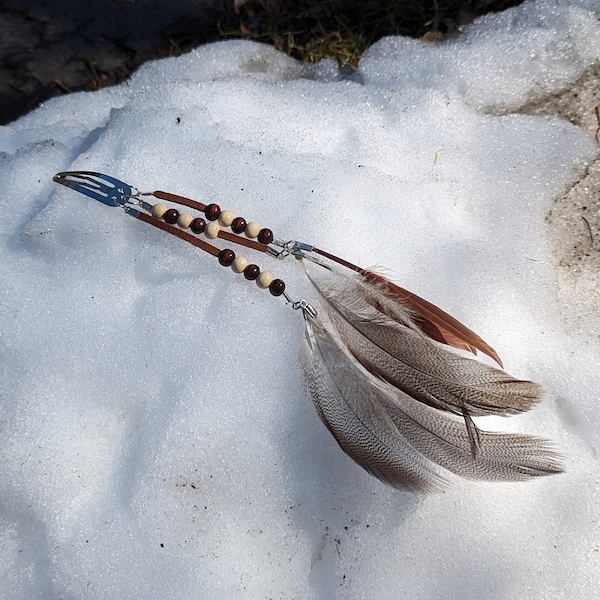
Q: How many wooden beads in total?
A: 15